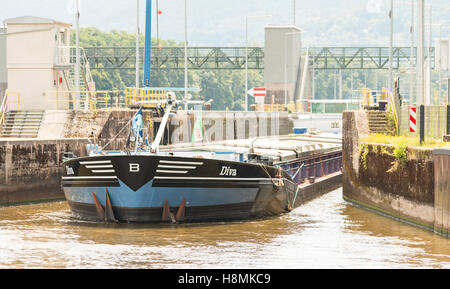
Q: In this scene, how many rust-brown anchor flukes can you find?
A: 4